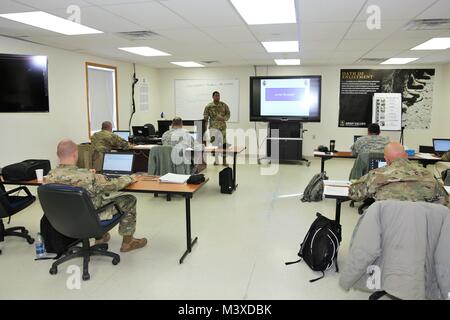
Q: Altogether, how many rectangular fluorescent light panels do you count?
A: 8